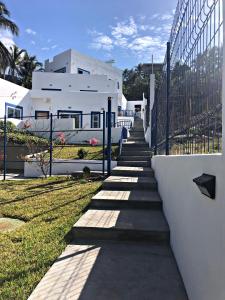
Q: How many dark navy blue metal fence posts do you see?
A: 5